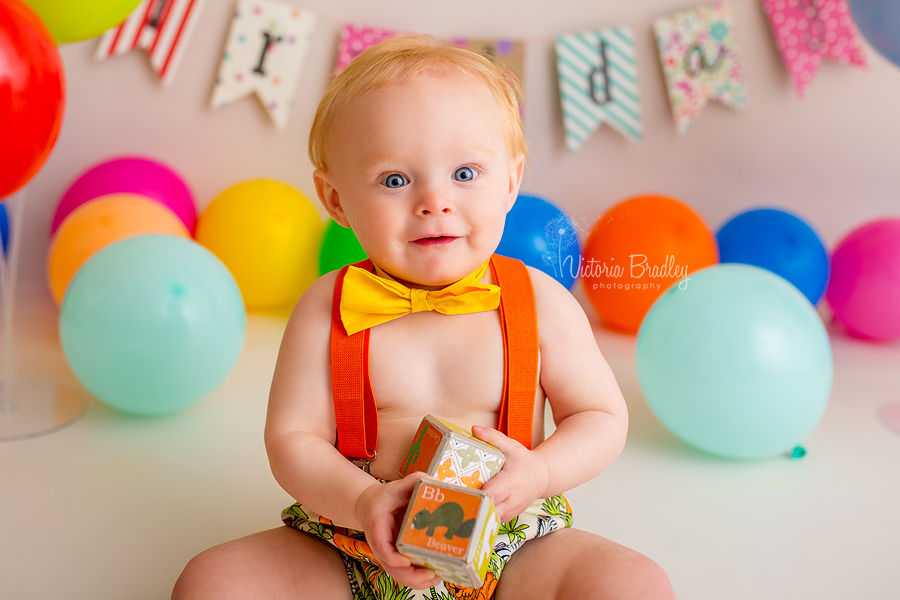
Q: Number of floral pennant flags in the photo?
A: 1